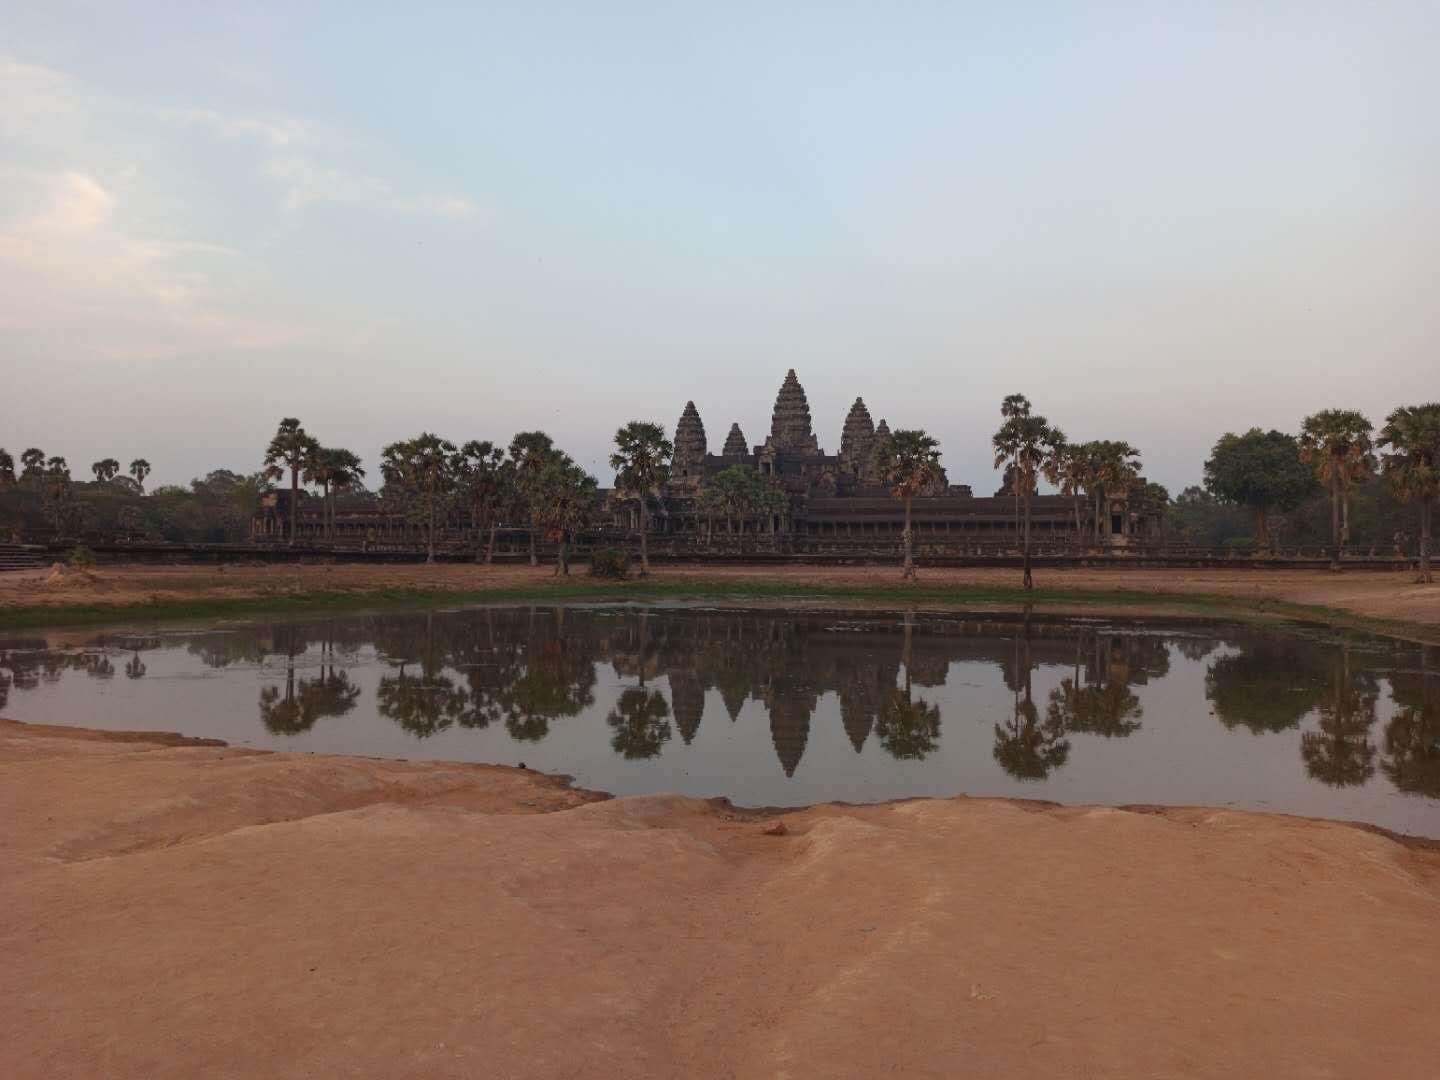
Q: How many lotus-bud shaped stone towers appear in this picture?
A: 5